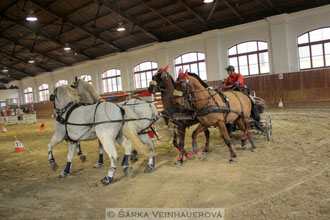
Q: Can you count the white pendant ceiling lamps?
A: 6